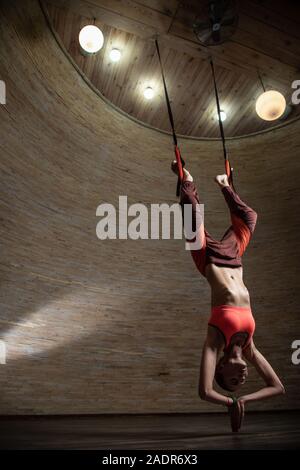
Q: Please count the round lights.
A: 5